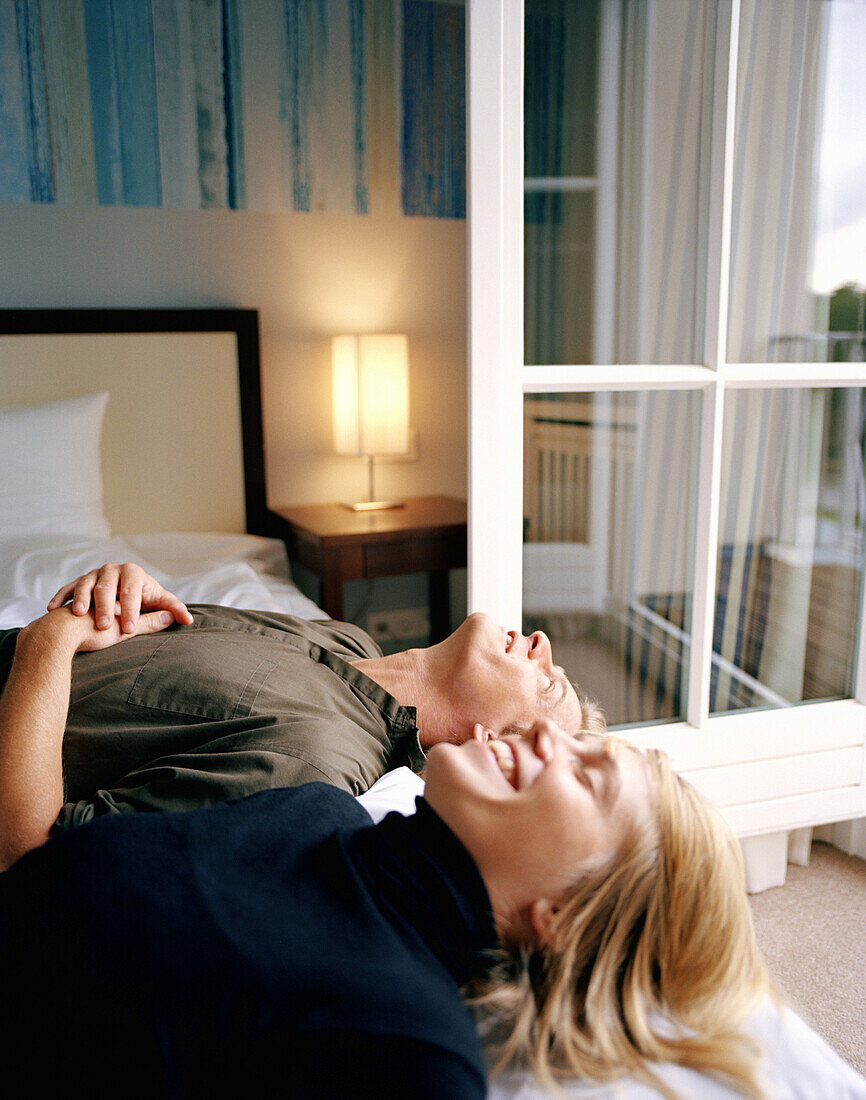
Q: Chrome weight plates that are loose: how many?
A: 0